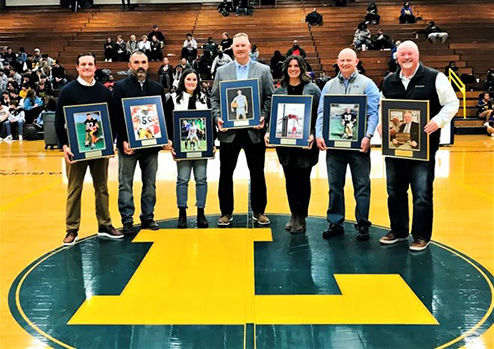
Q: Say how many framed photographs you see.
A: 7